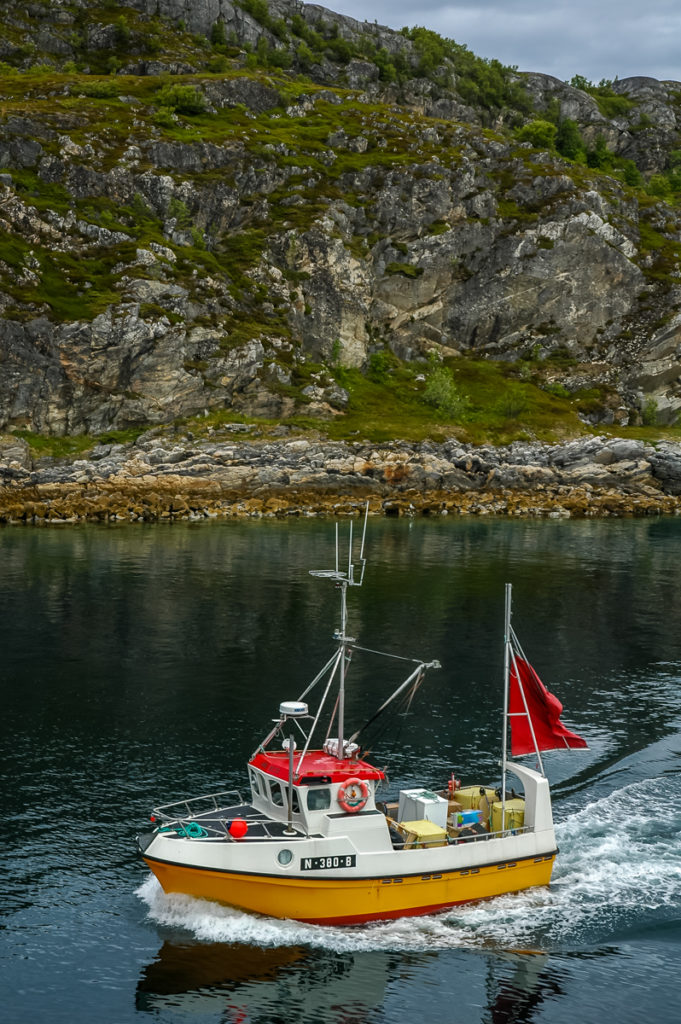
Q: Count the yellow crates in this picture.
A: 3